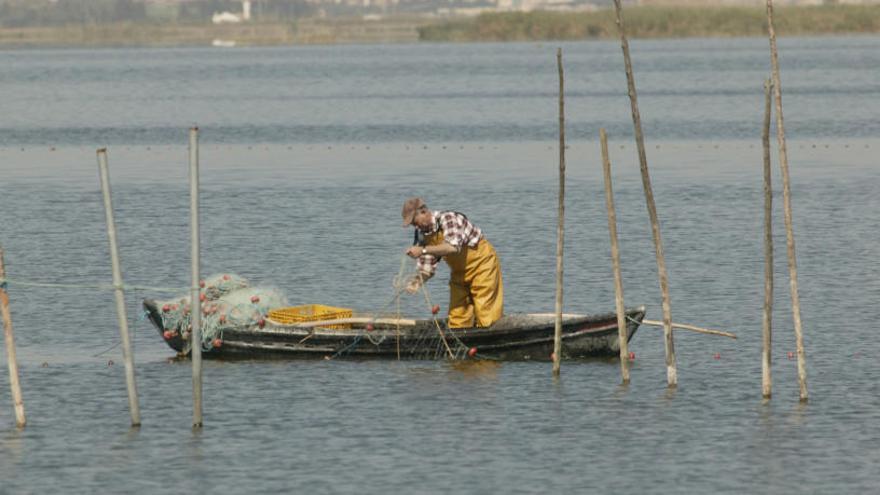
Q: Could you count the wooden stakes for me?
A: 8